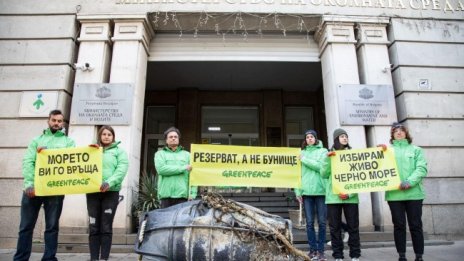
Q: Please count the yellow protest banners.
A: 3